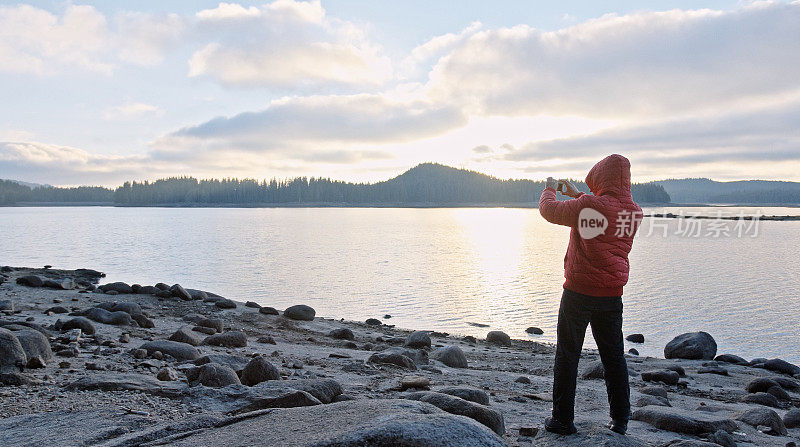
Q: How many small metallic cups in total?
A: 0